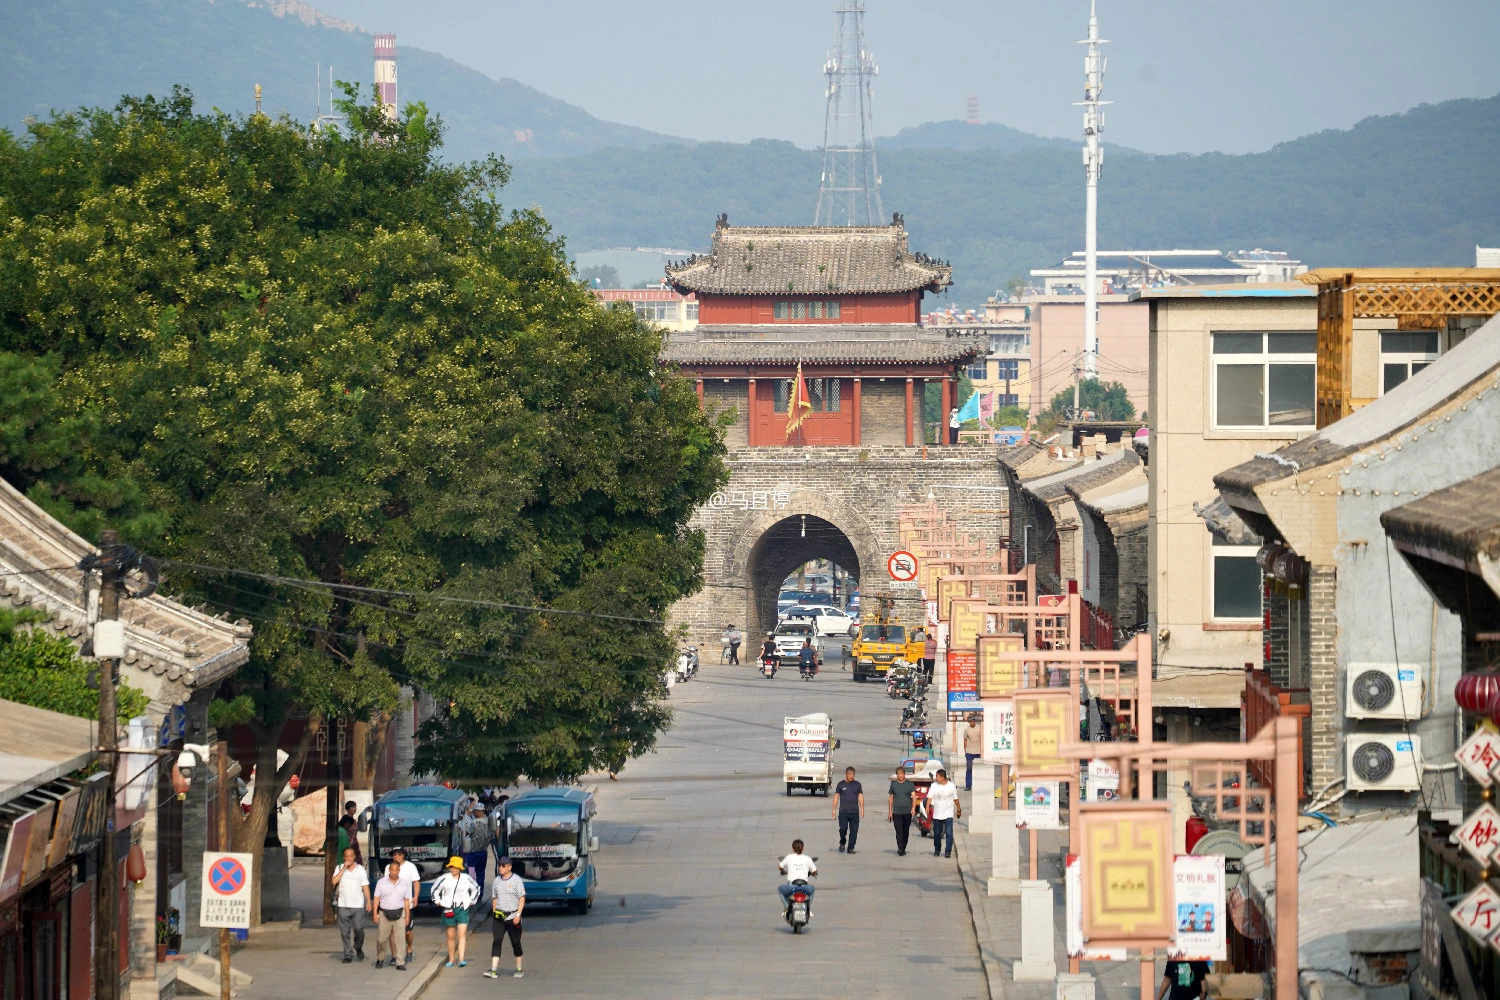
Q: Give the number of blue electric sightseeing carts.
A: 2